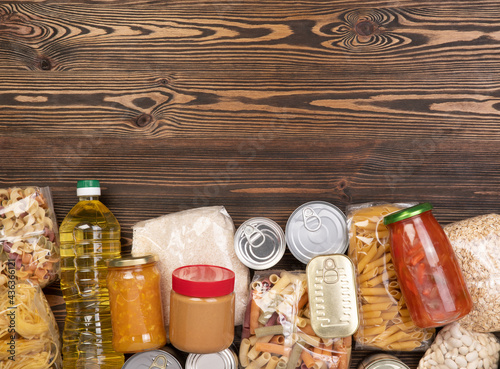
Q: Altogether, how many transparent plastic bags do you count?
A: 7